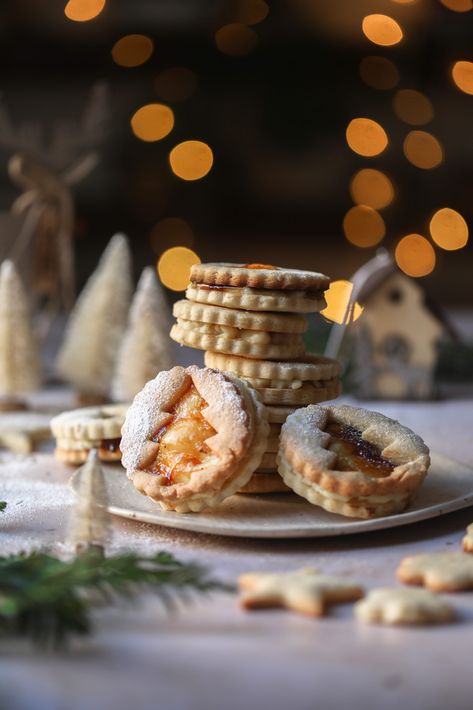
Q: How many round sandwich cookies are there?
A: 8